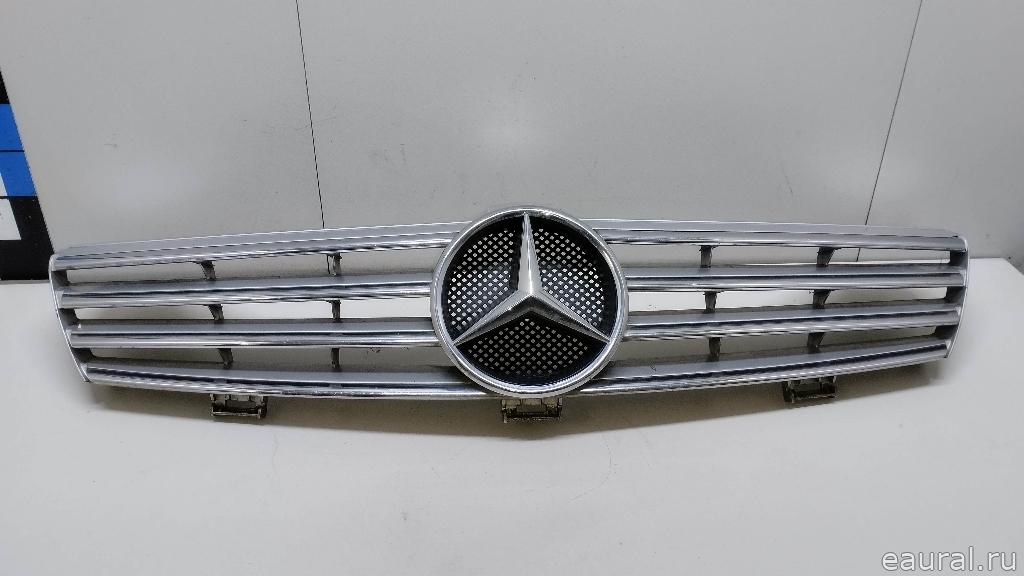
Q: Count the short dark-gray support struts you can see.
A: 12